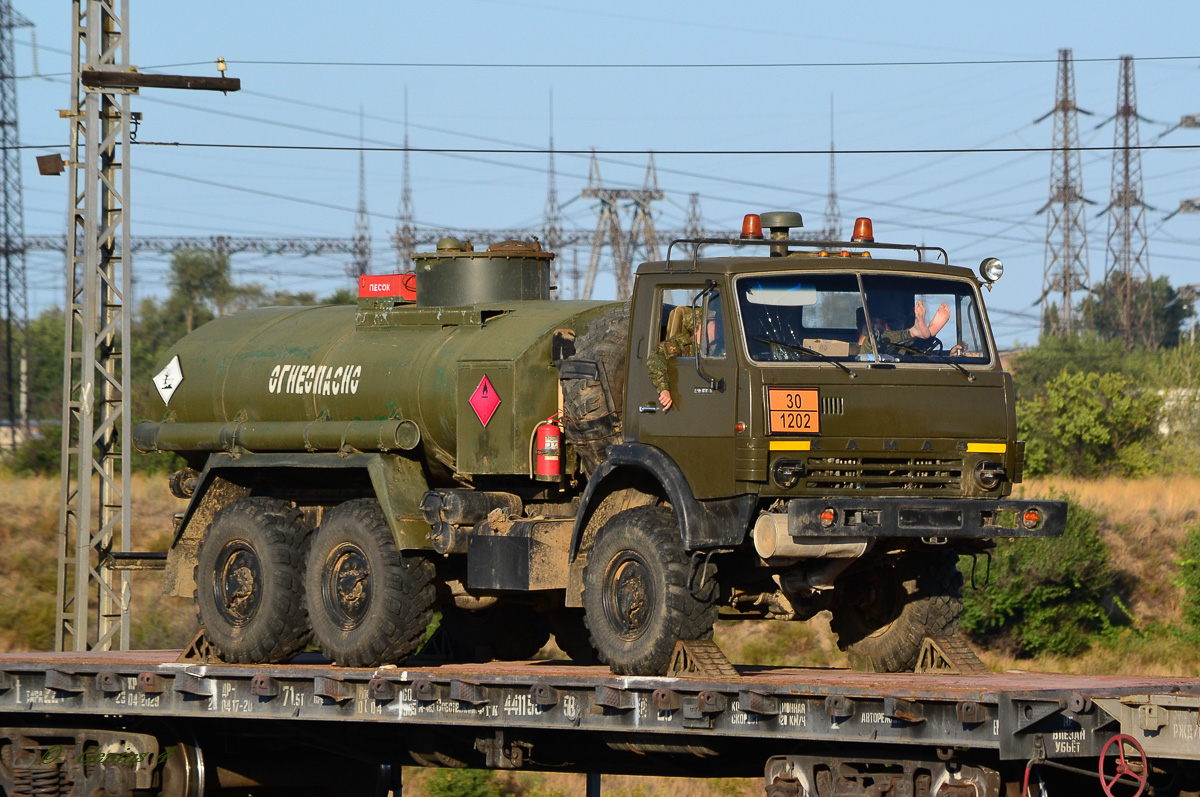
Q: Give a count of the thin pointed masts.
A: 4